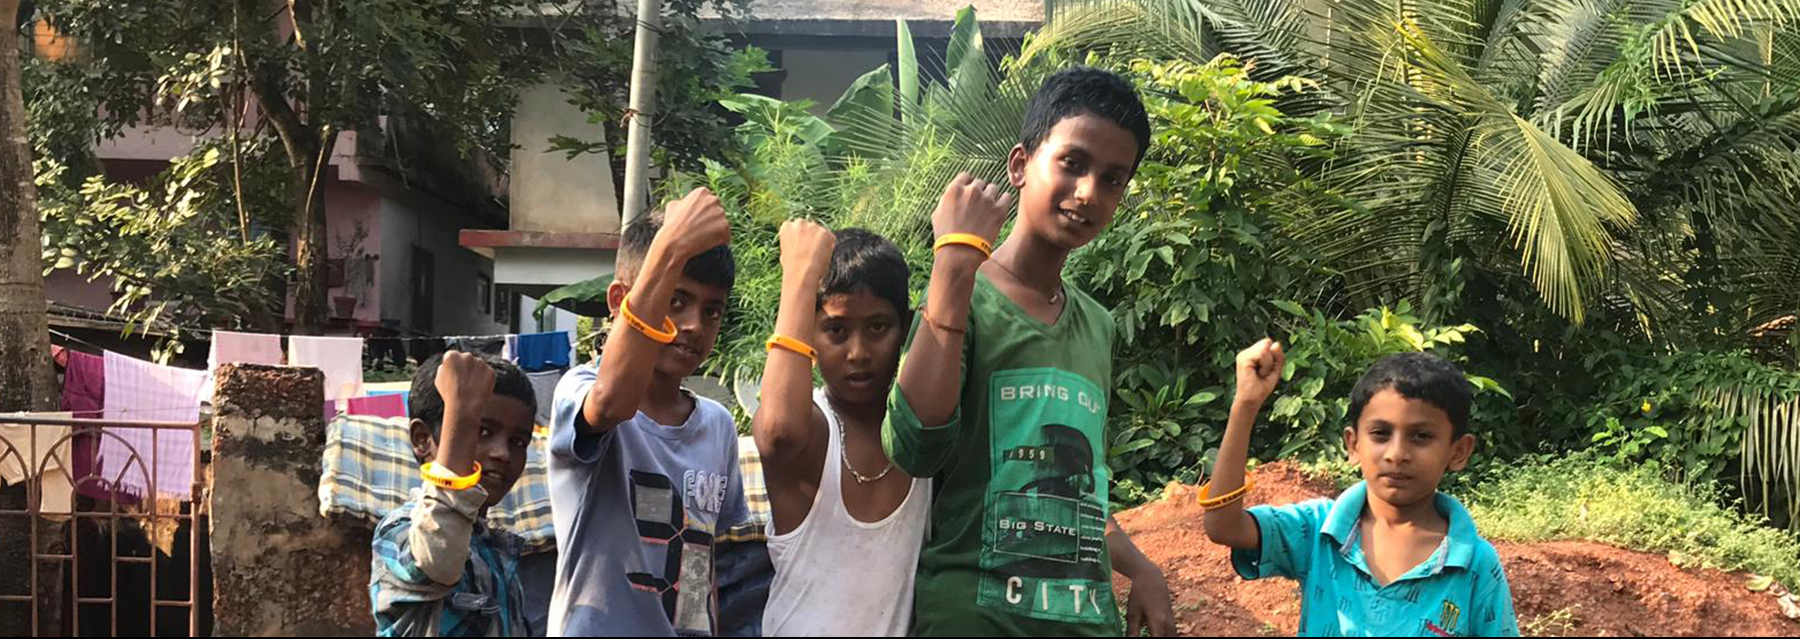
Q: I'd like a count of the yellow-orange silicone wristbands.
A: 5